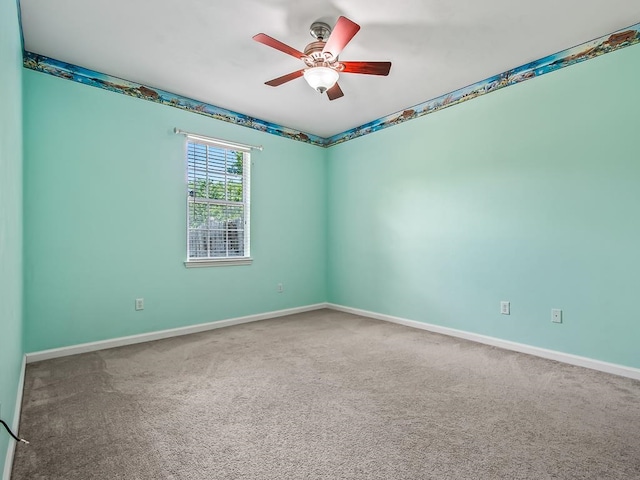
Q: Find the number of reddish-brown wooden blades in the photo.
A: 5